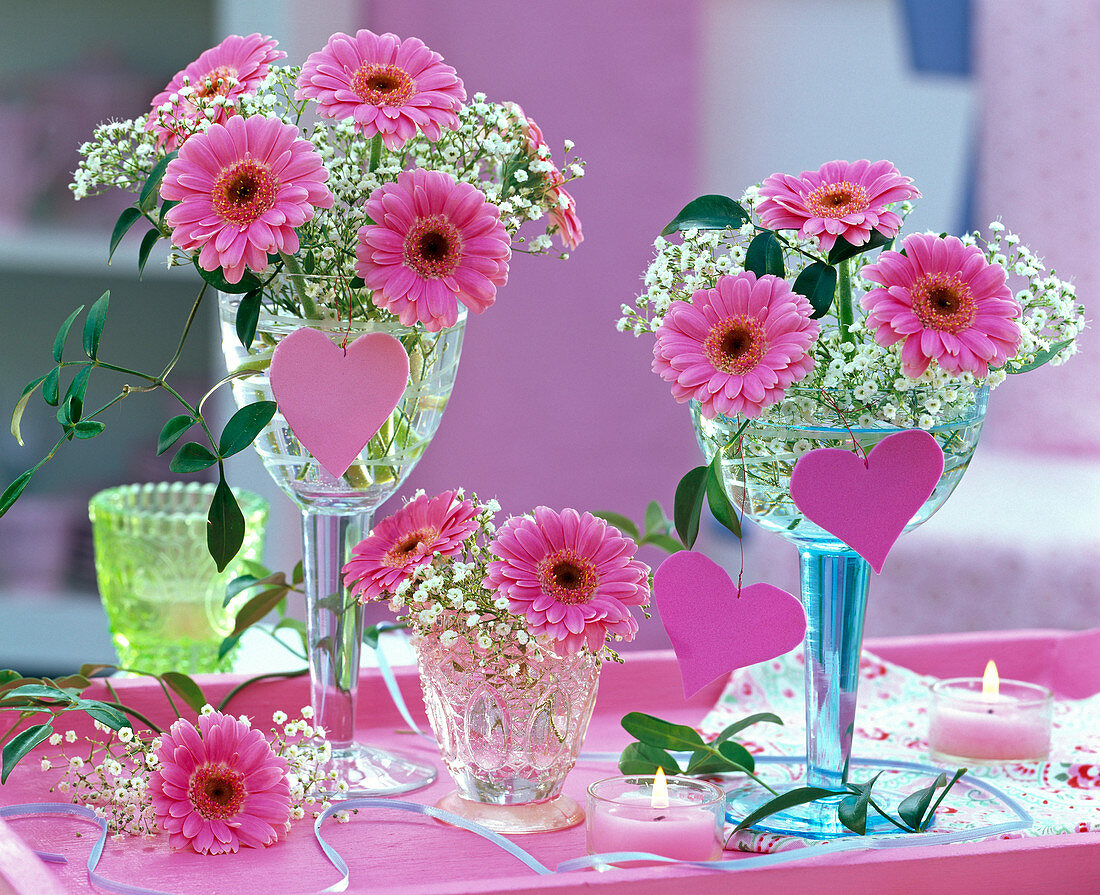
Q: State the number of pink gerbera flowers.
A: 11